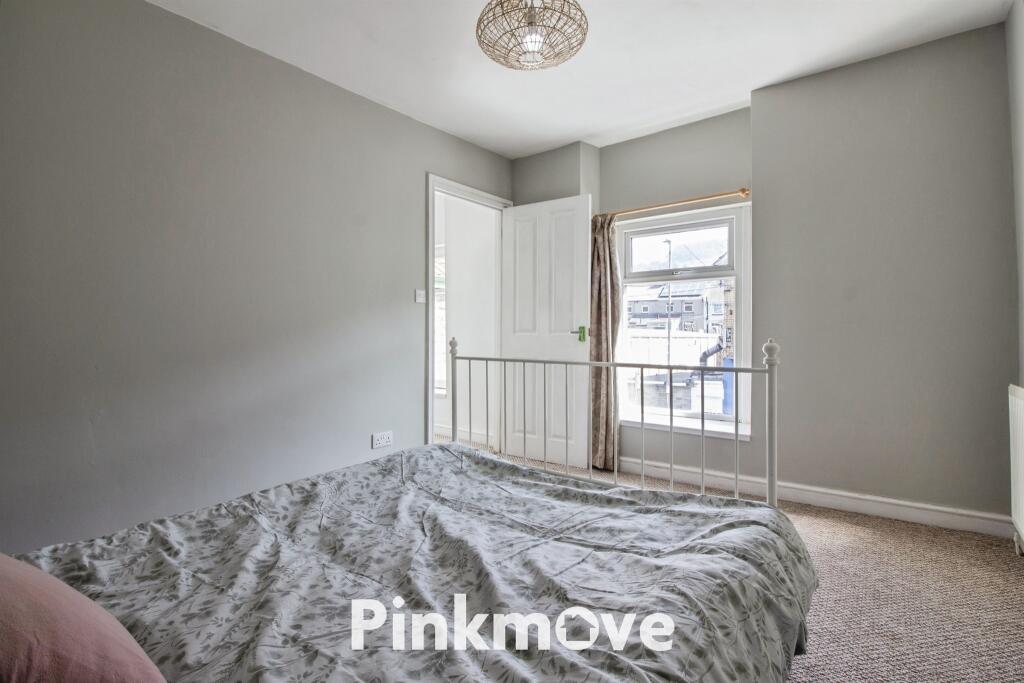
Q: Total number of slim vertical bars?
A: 12